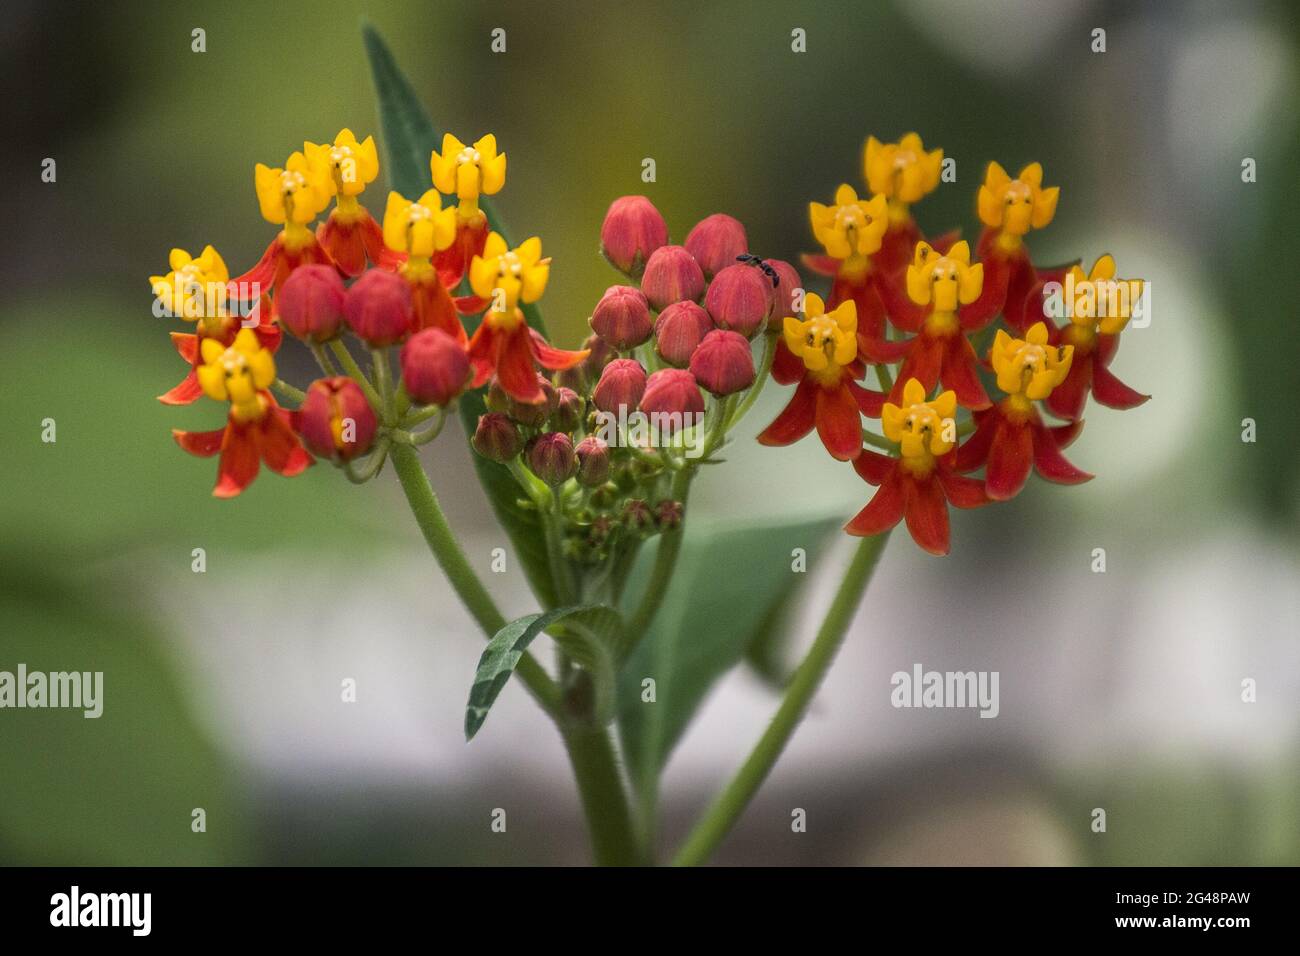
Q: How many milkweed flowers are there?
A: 15